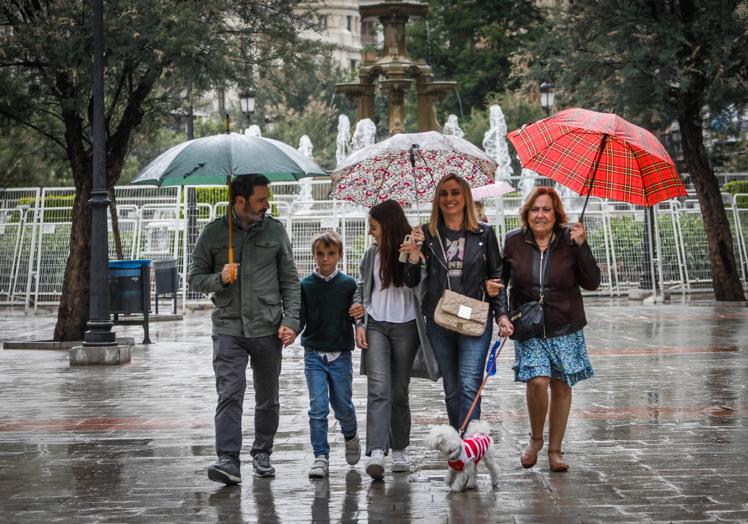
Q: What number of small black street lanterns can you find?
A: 2